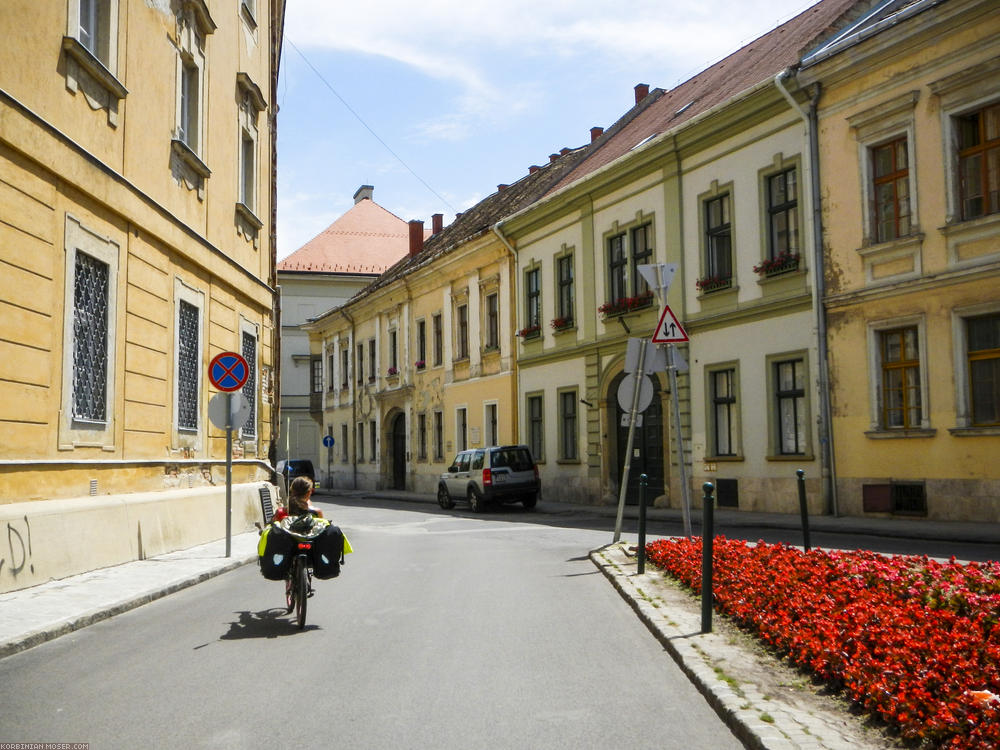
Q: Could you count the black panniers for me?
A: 2